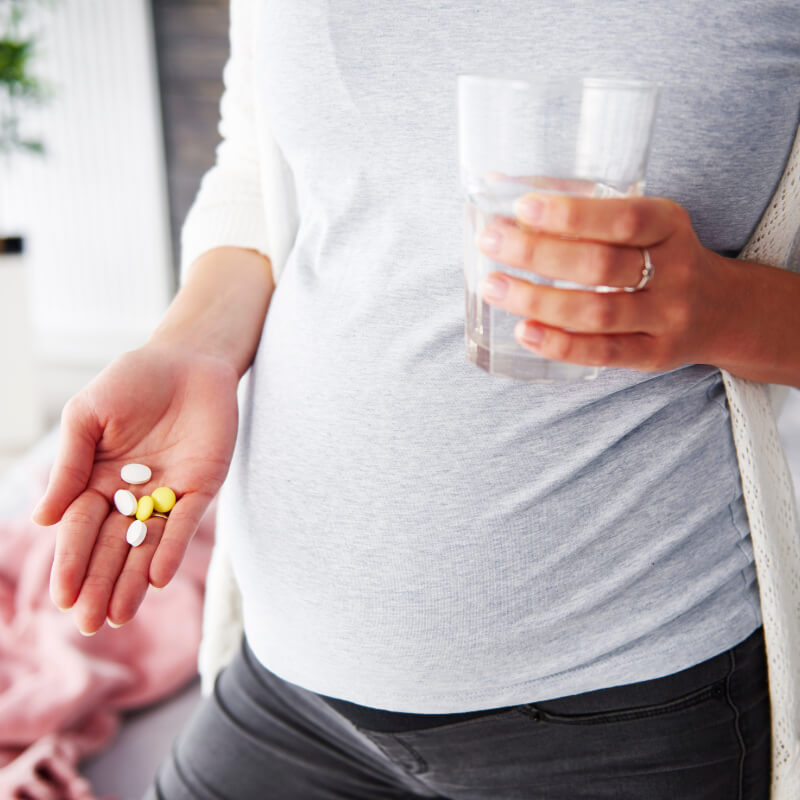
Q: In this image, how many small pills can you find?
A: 5